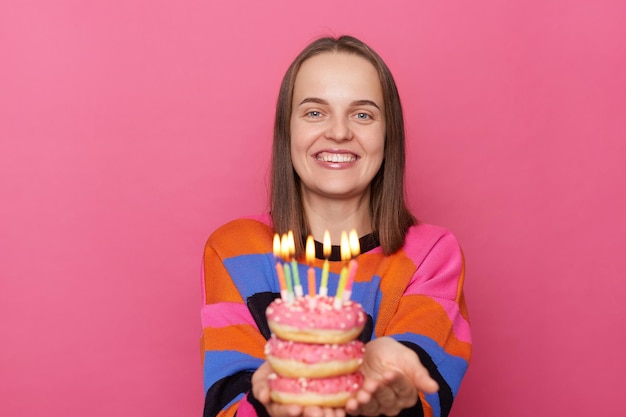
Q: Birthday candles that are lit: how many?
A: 7